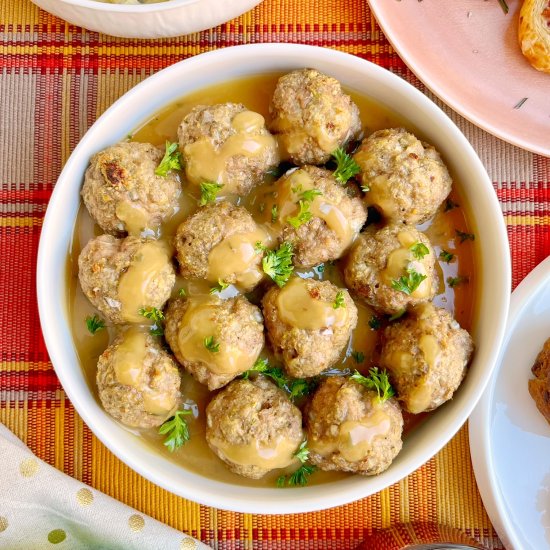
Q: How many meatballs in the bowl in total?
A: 14